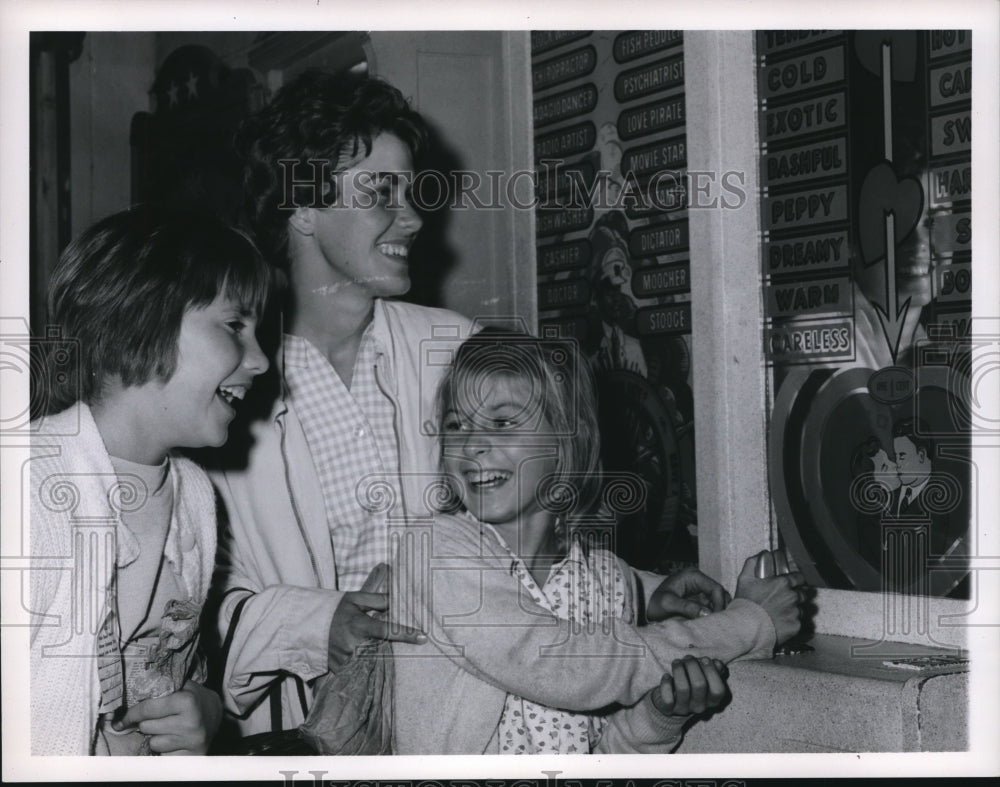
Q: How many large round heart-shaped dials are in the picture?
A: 1